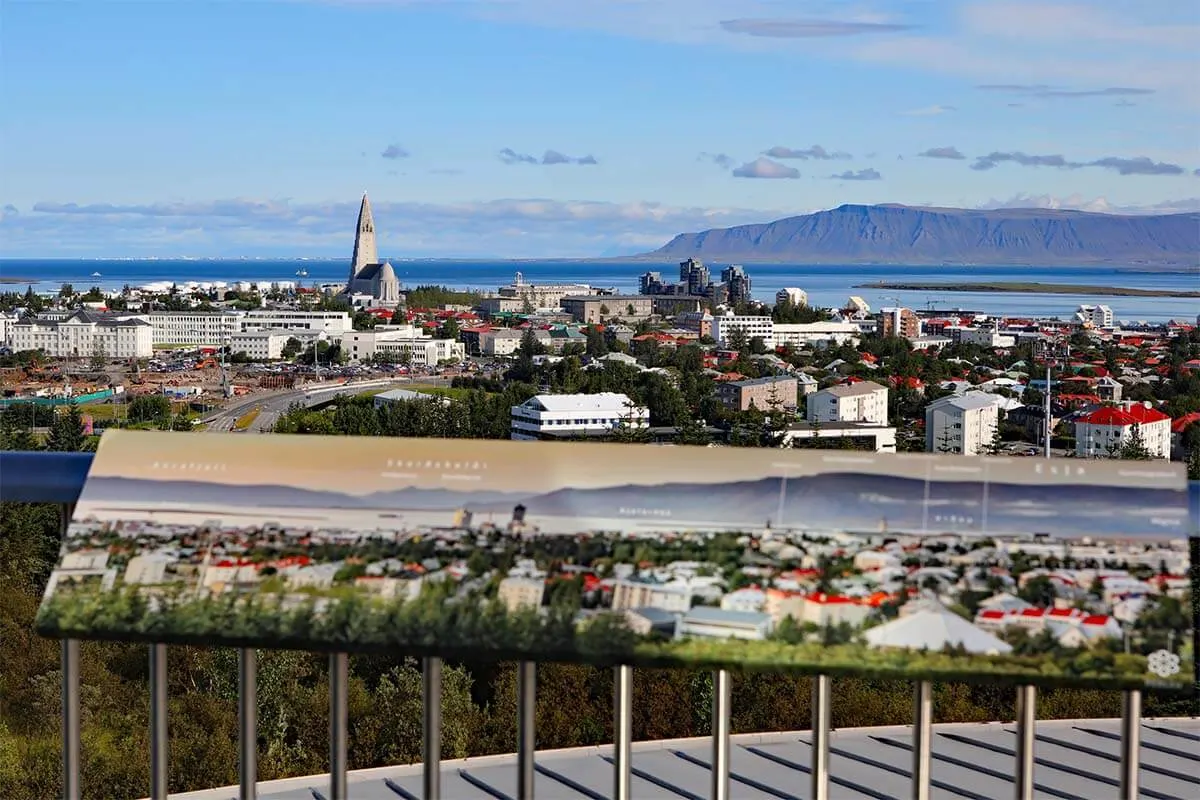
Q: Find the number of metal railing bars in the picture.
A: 12